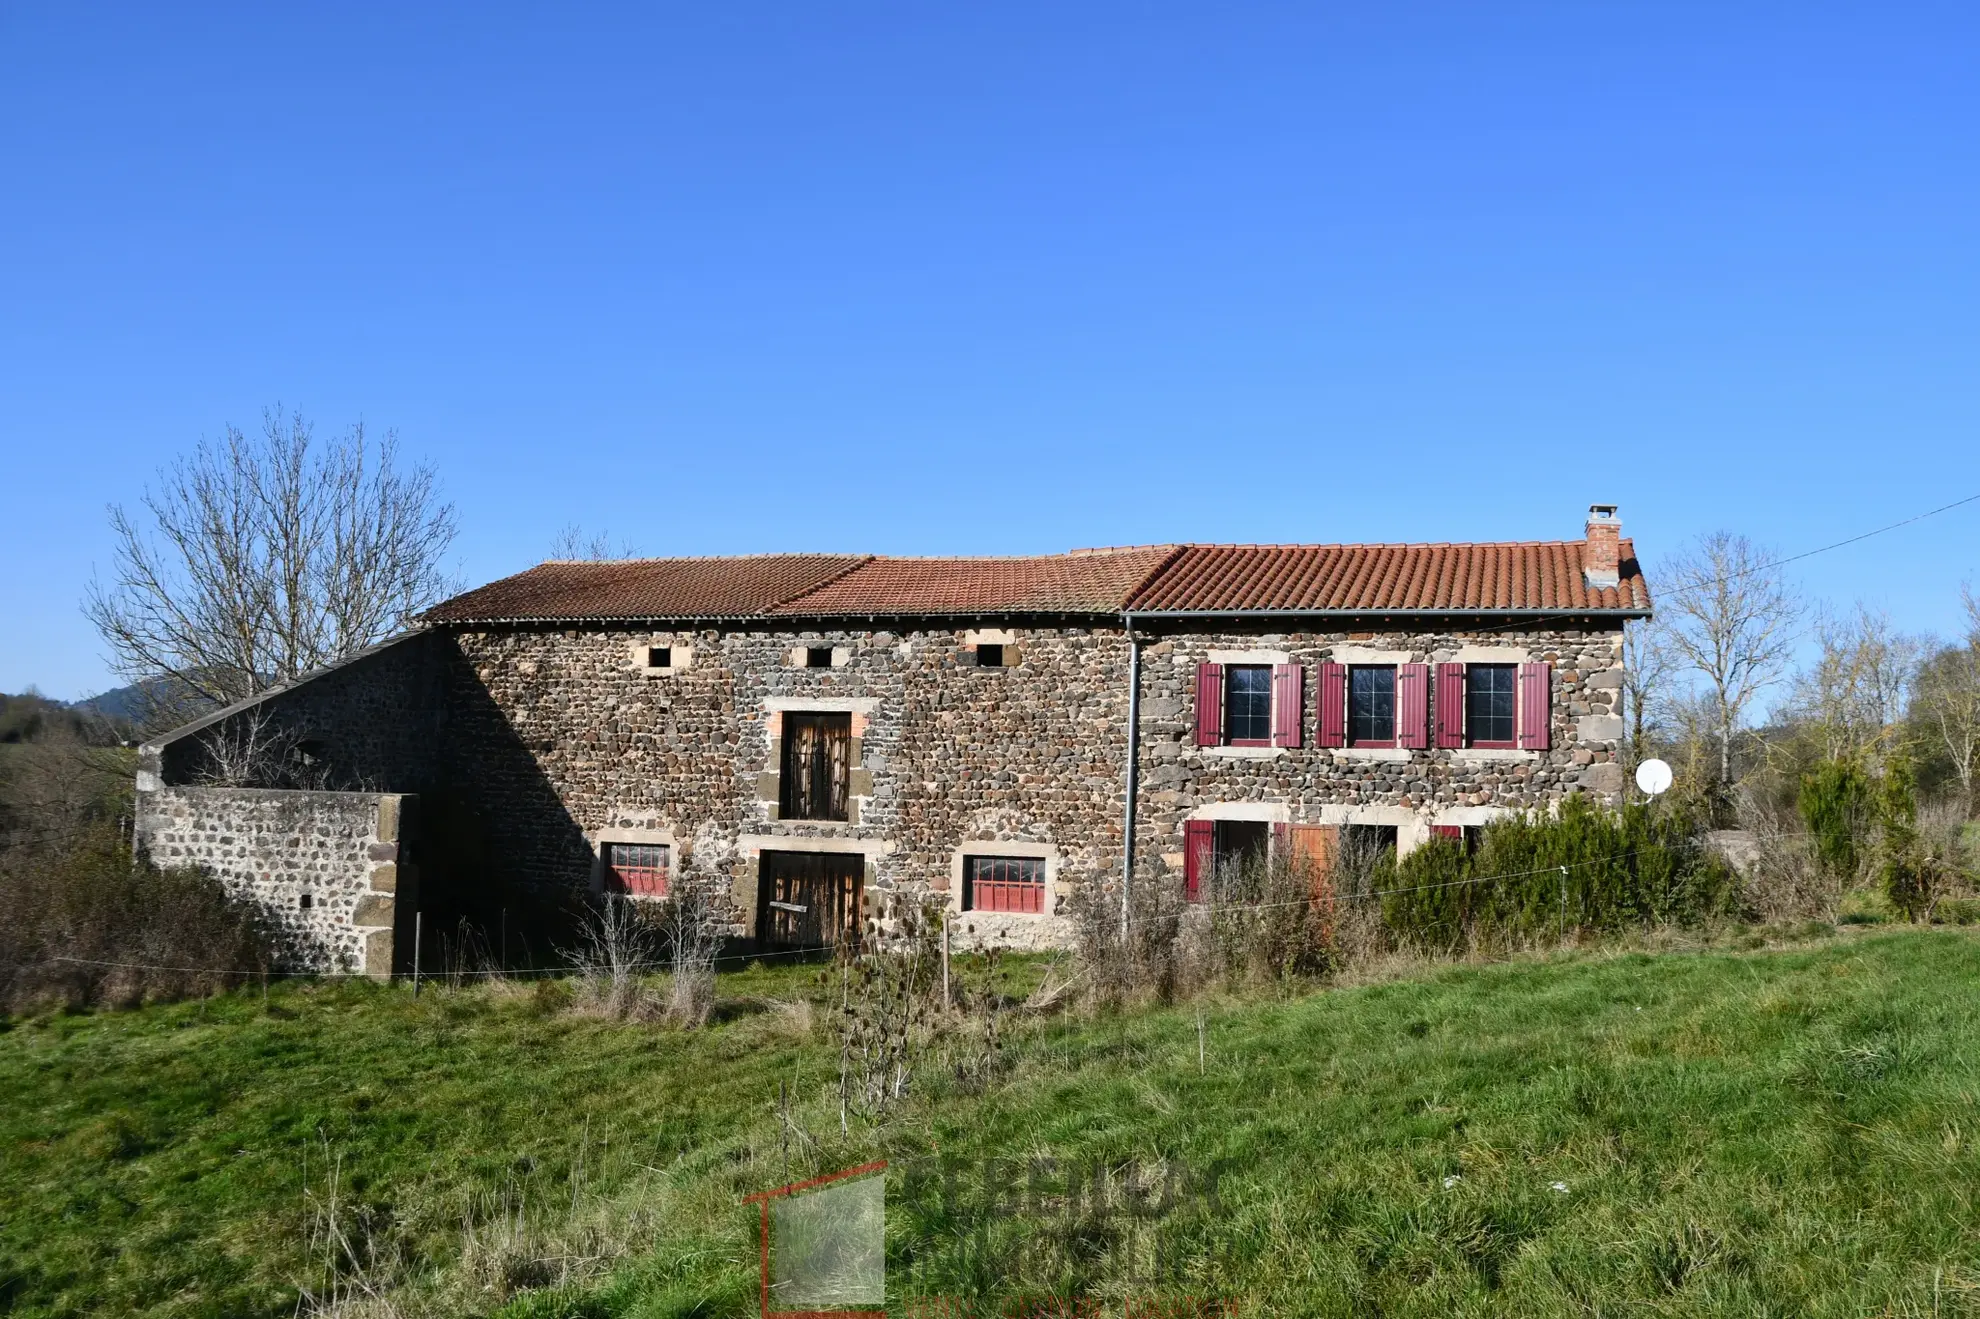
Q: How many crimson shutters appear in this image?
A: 9